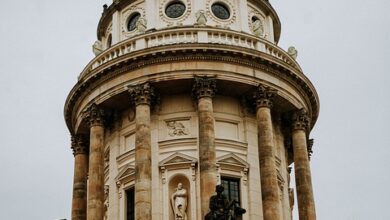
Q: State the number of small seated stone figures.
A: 5